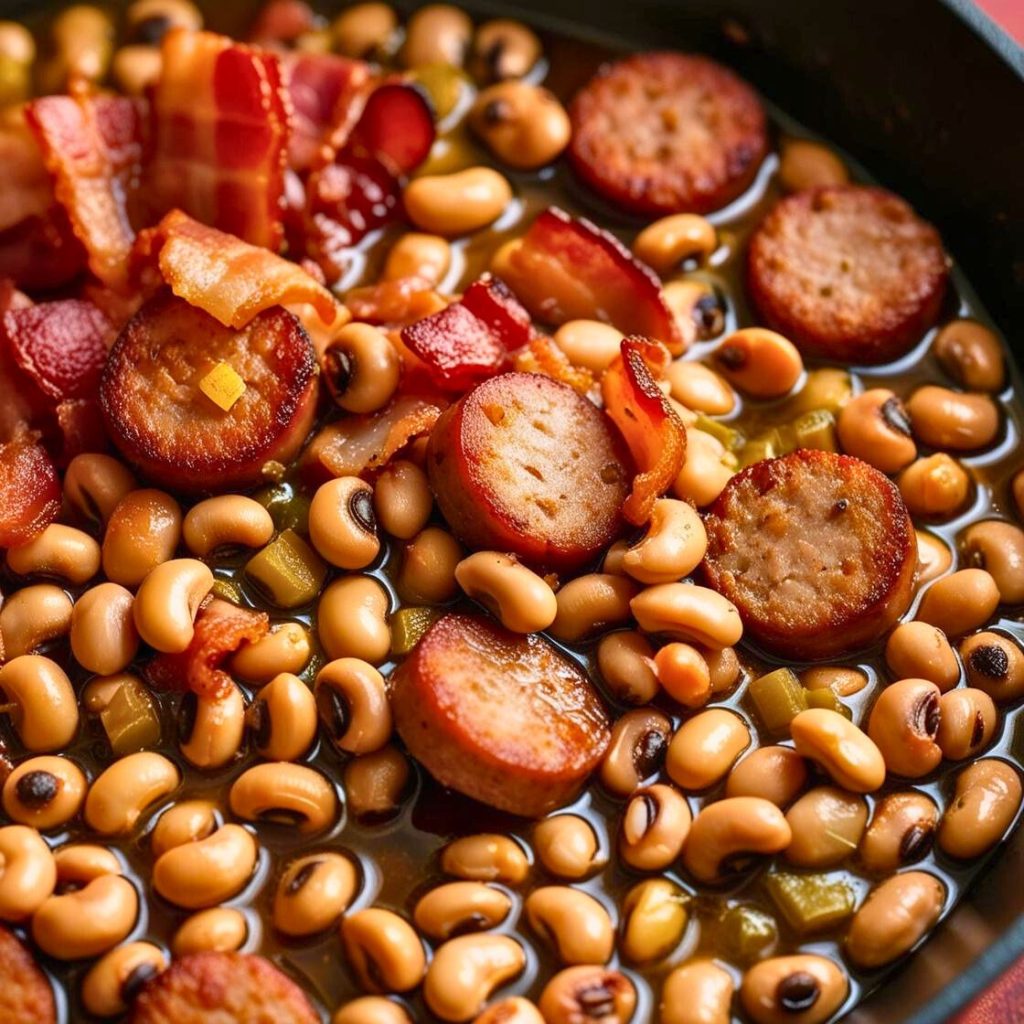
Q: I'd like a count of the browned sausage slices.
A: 8